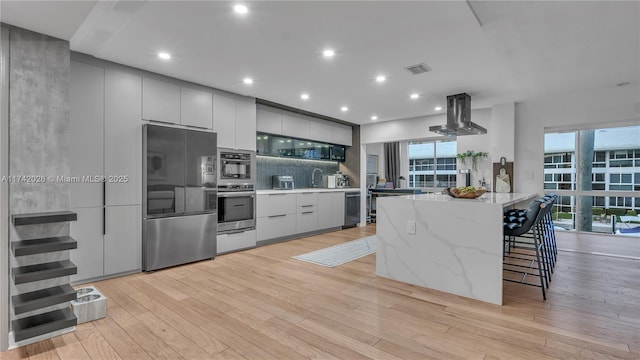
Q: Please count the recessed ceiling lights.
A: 10